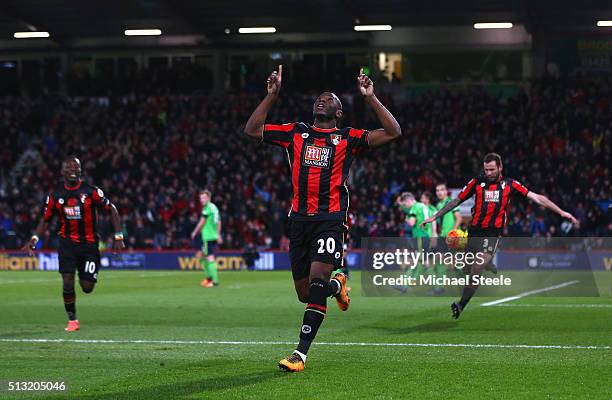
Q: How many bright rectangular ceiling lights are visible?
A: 6